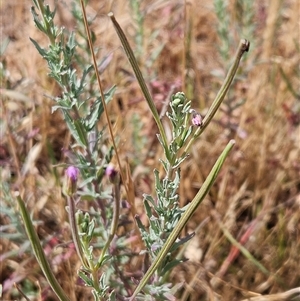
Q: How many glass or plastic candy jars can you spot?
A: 0